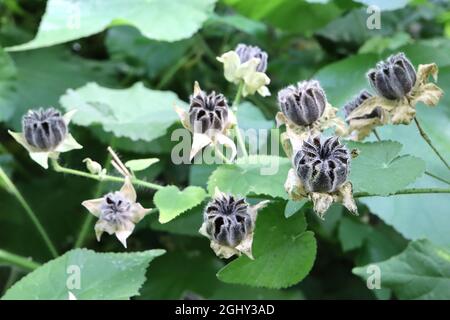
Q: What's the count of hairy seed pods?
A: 9